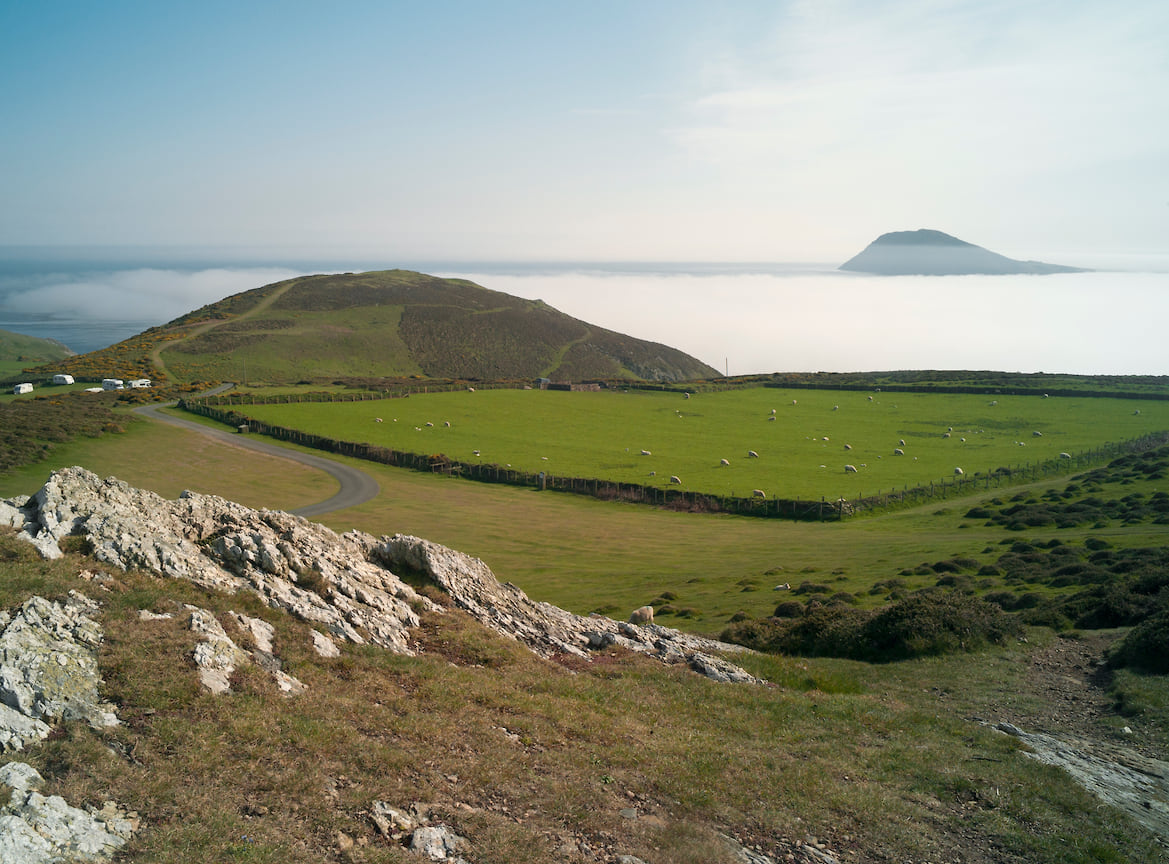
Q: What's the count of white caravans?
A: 5